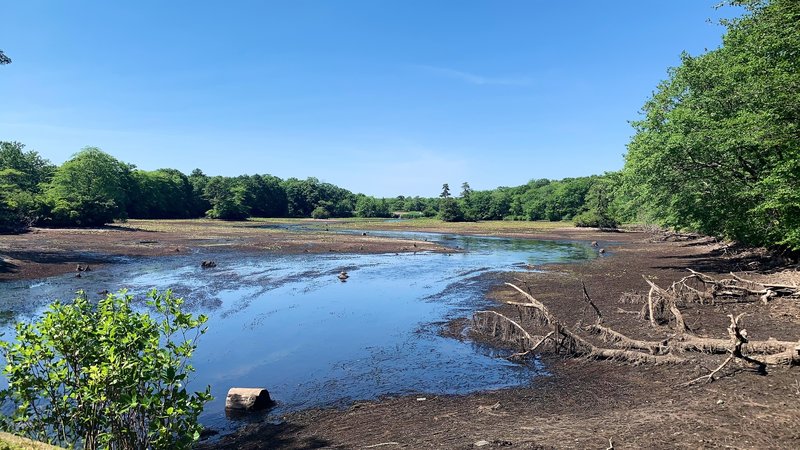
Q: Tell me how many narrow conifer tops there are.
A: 2